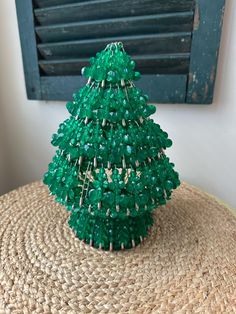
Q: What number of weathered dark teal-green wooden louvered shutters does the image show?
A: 1